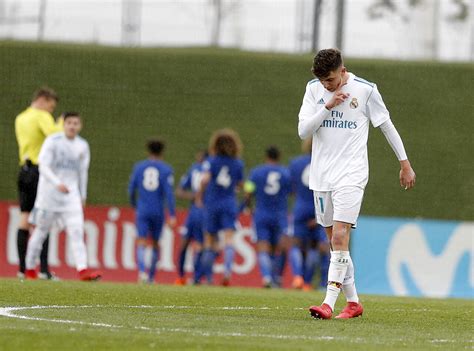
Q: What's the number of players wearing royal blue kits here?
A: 5